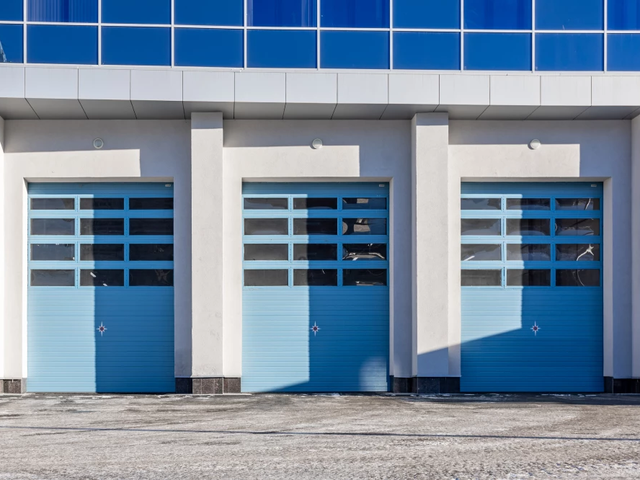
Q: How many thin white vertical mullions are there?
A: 9